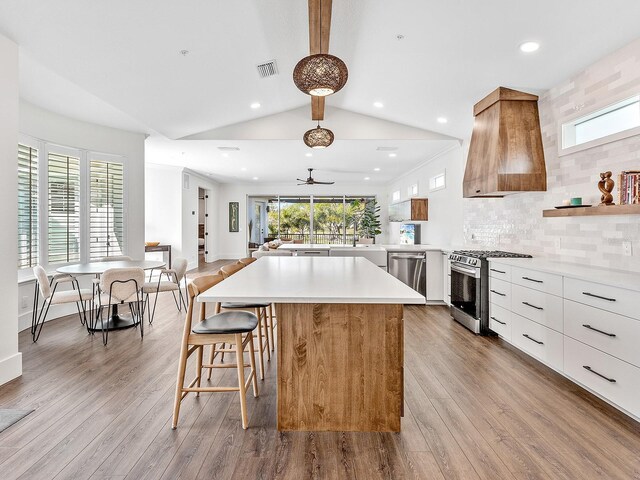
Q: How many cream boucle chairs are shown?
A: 4